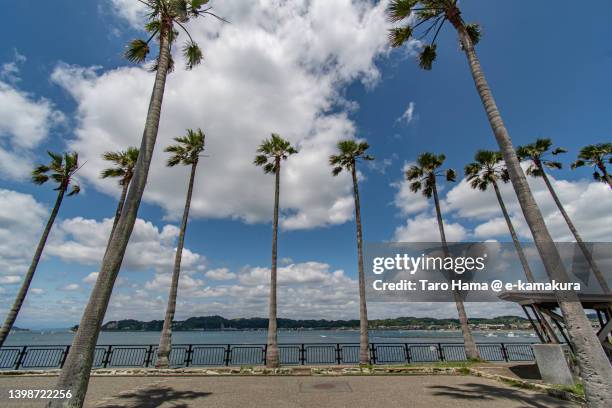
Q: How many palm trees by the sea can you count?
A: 11